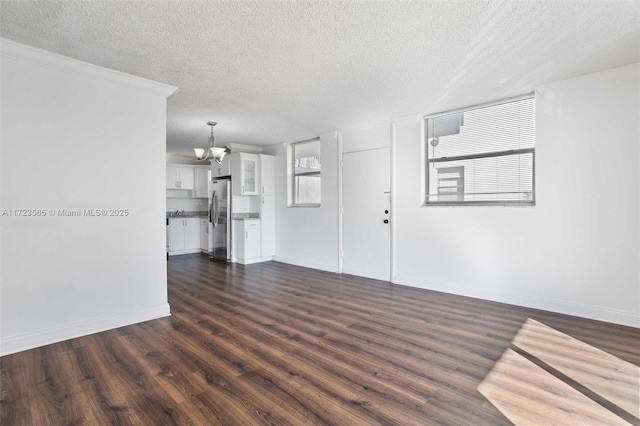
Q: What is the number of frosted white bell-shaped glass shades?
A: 3